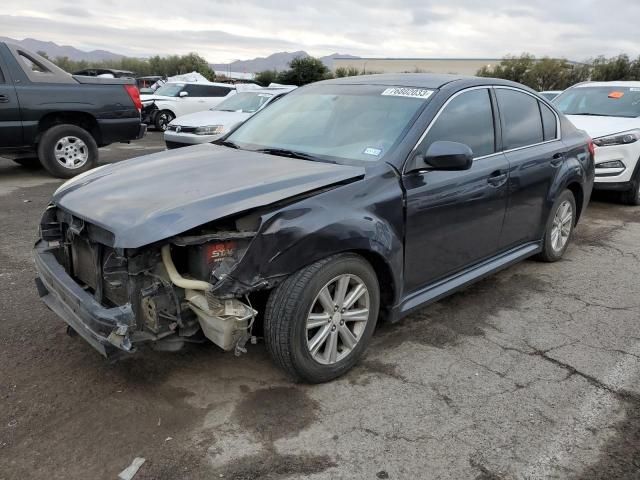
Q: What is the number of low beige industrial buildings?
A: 1